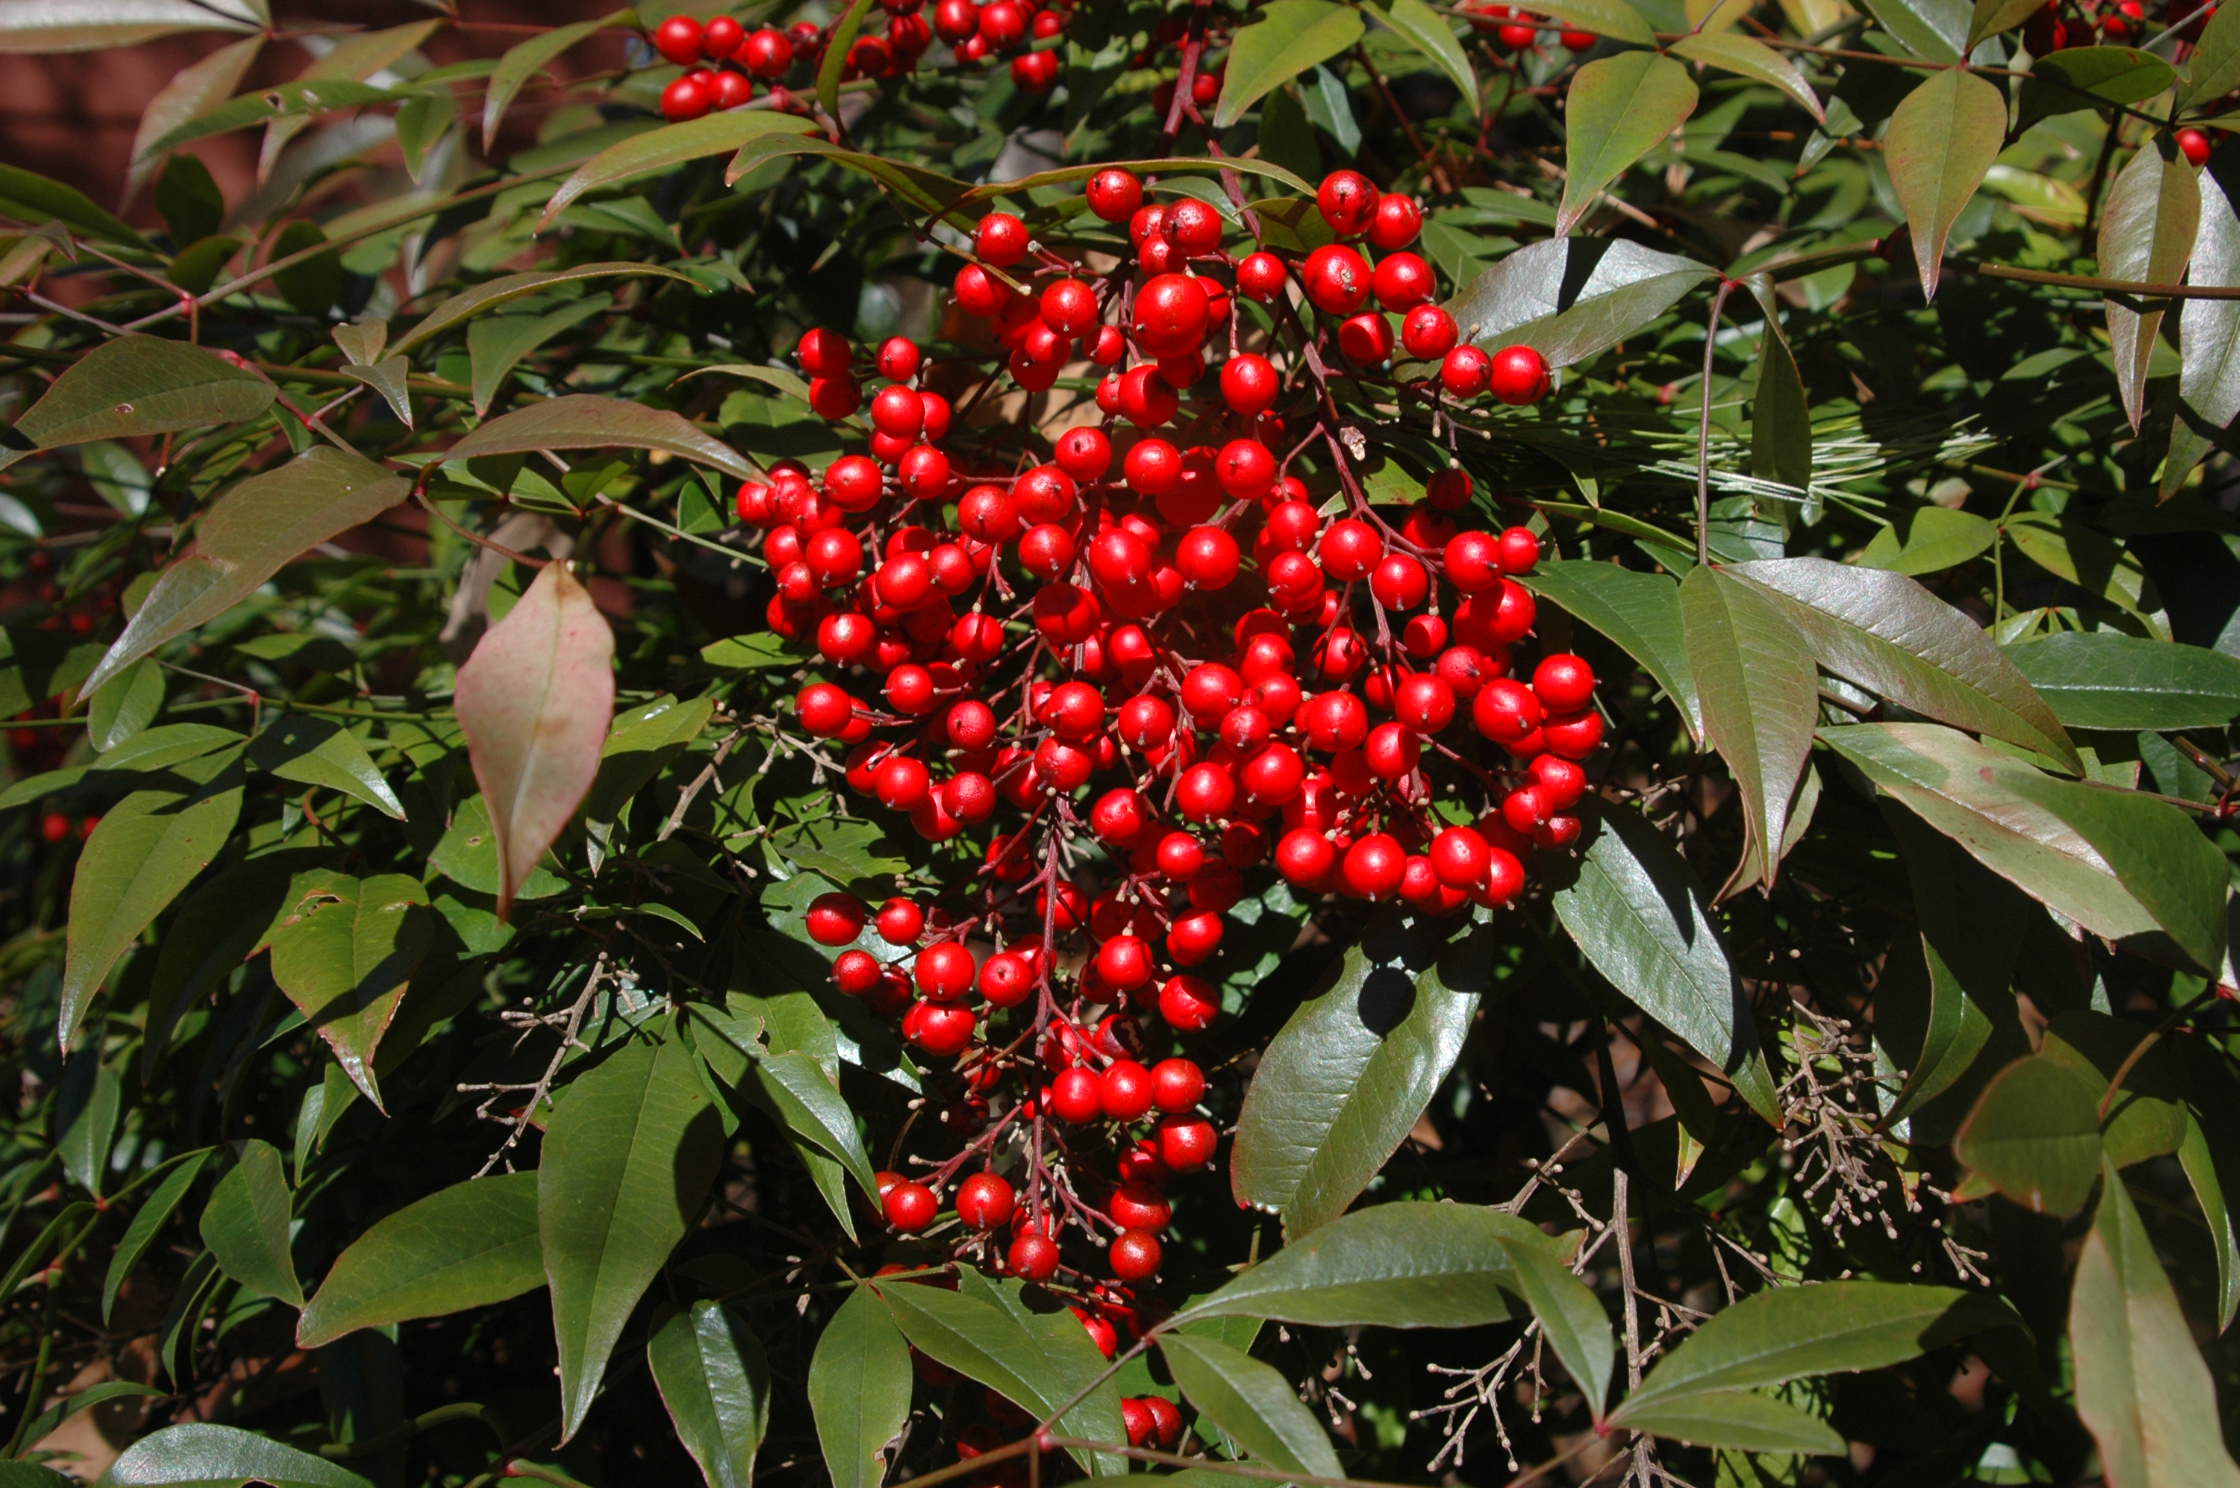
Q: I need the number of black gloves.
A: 0